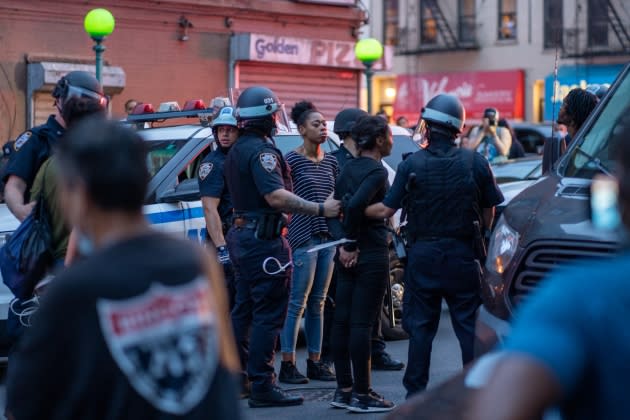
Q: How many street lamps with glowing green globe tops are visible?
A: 2